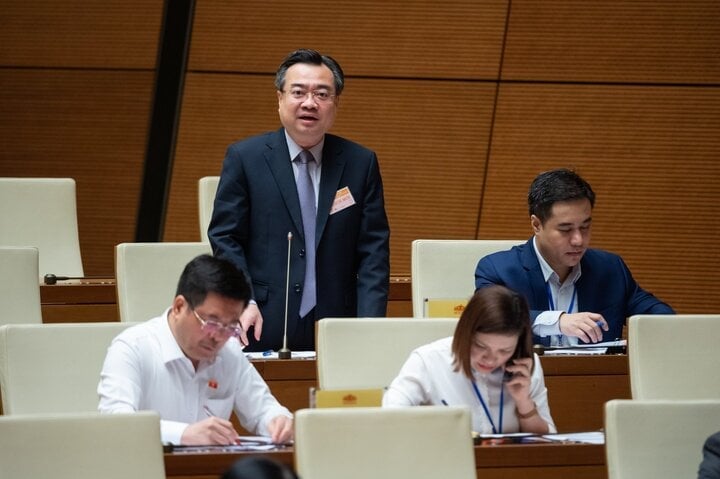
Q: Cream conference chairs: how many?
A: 11